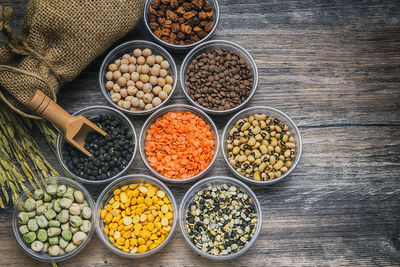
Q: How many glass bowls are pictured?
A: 9